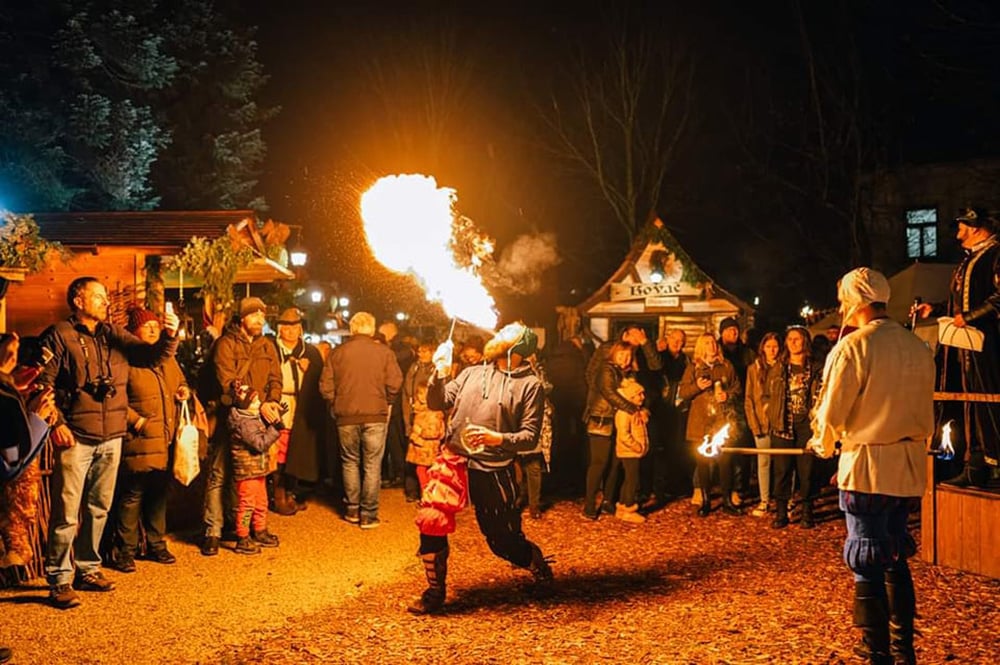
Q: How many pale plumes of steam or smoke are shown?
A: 1